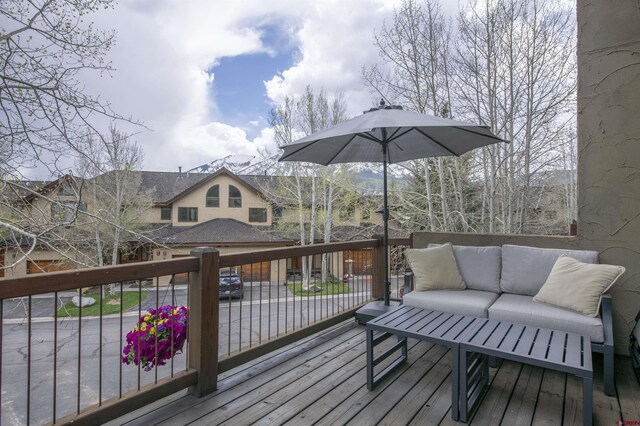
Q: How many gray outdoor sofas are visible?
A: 1